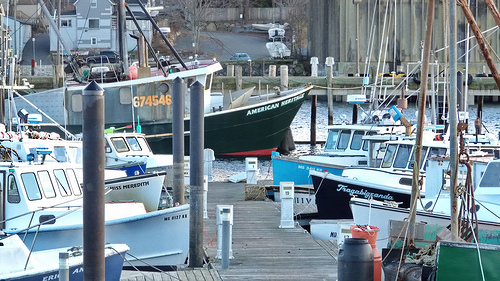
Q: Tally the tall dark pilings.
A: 3